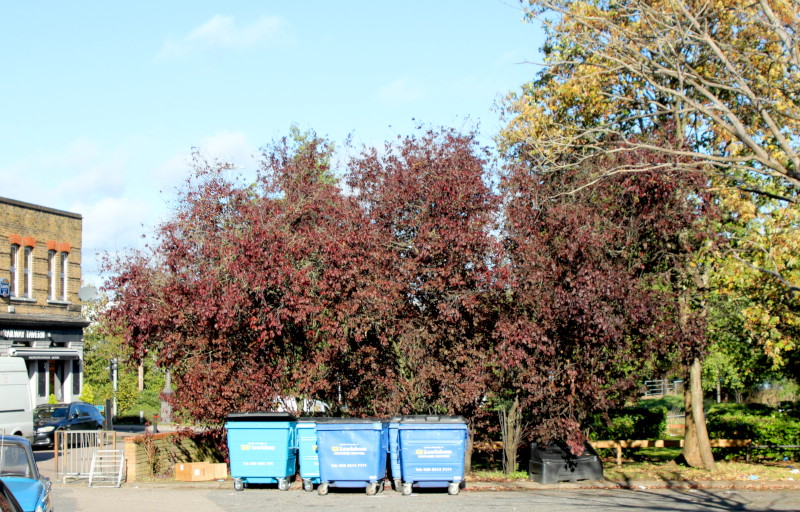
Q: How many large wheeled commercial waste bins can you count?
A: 5